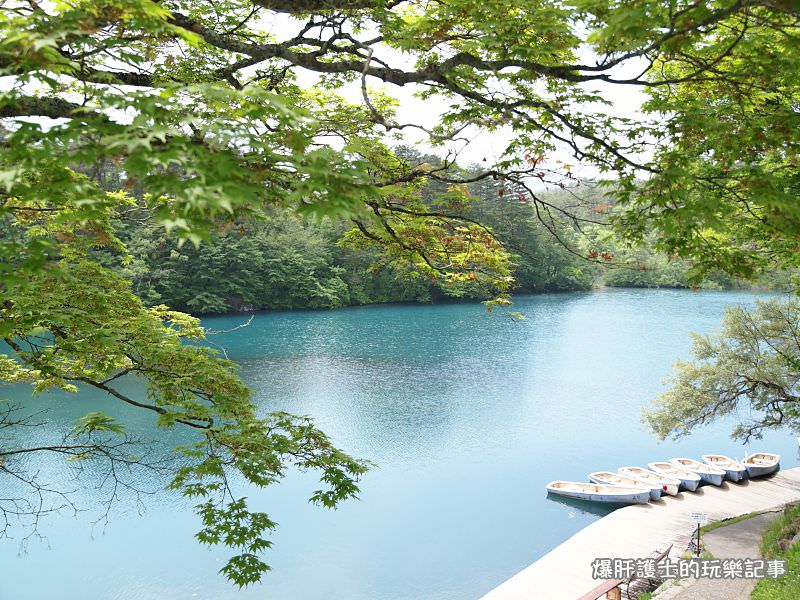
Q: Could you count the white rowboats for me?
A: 7